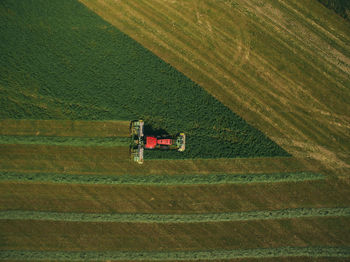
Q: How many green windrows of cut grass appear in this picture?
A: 4